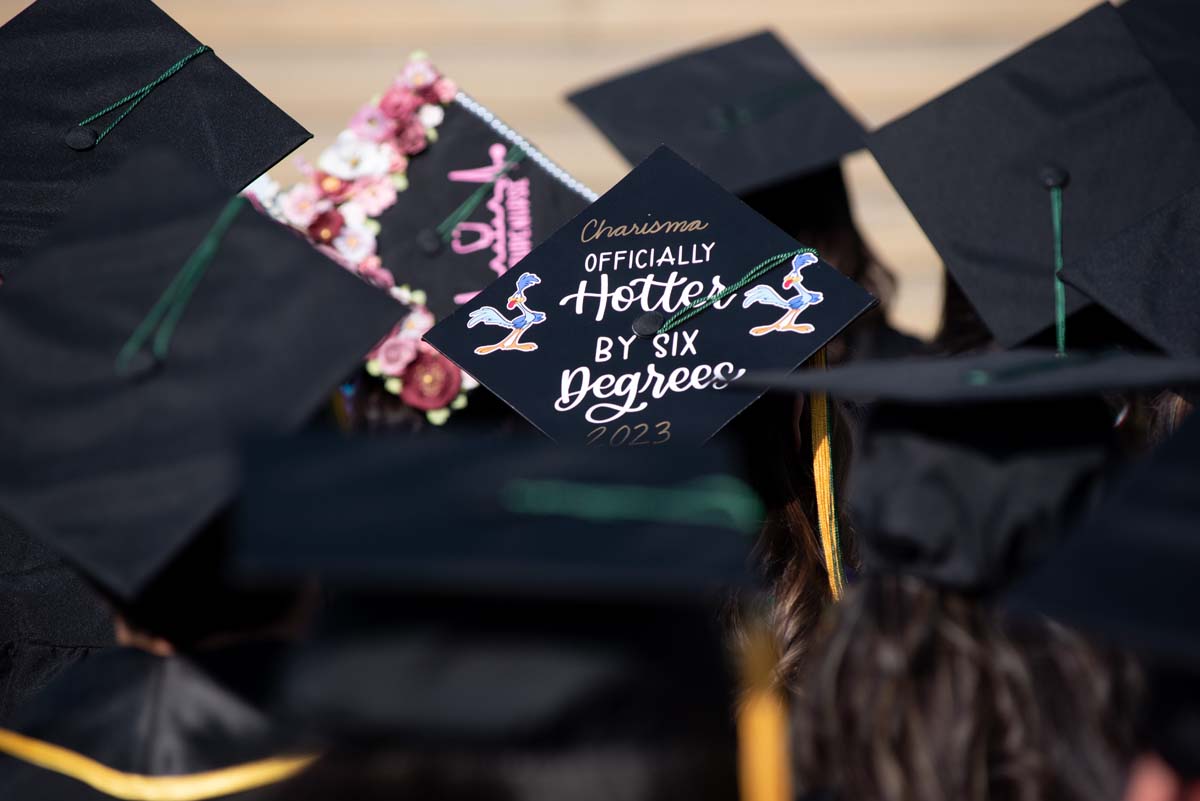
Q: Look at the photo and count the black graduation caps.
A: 11